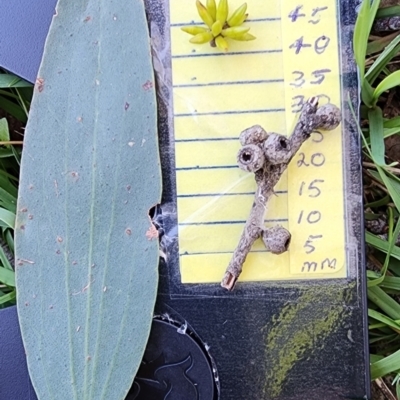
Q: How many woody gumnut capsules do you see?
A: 5